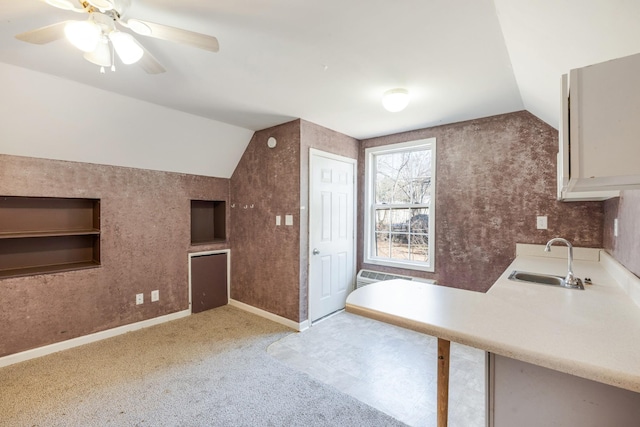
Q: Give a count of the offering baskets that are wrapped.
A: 0